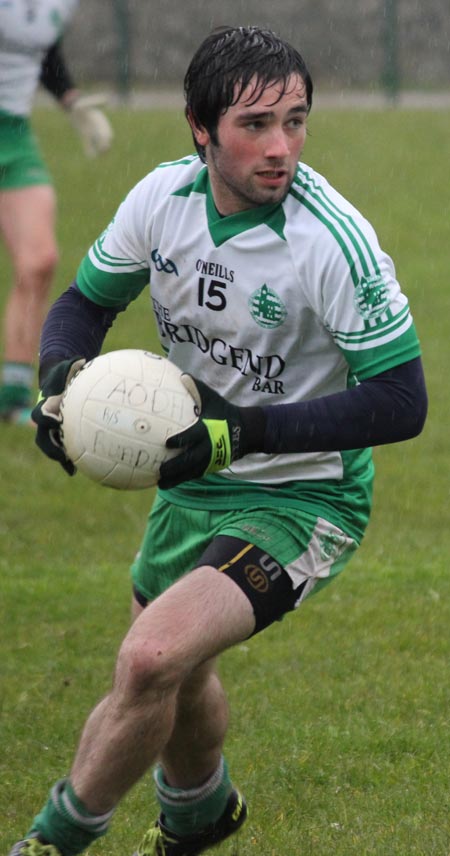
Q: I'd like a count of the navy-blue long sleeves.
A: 2